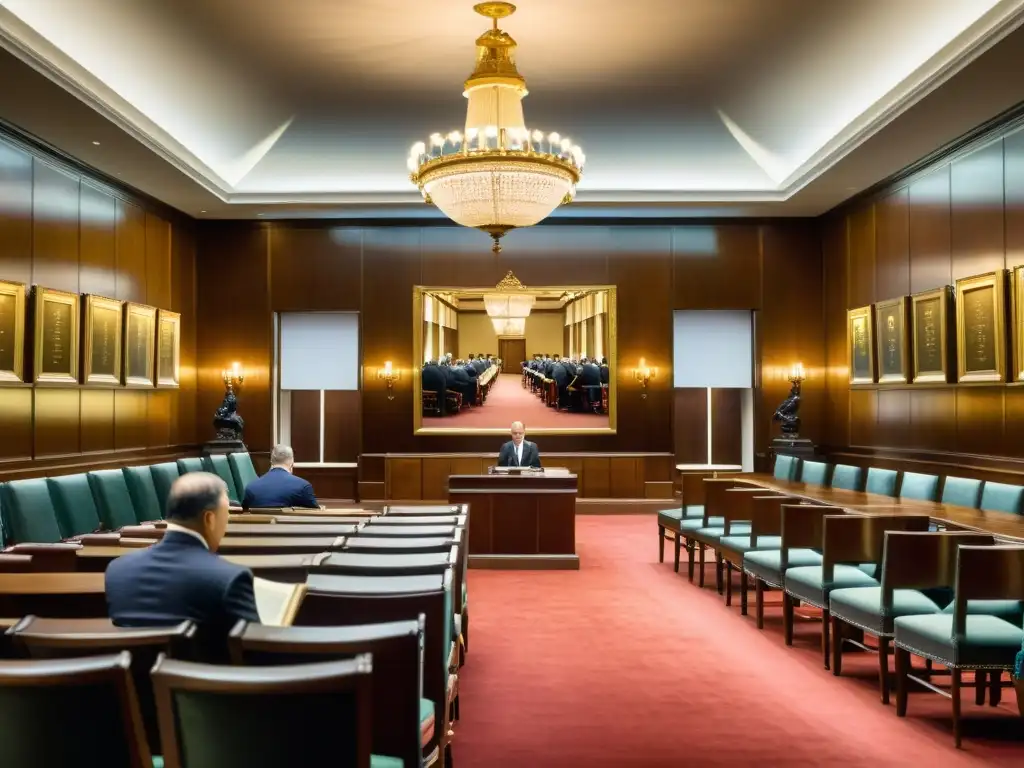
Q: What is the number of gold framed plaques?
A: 10